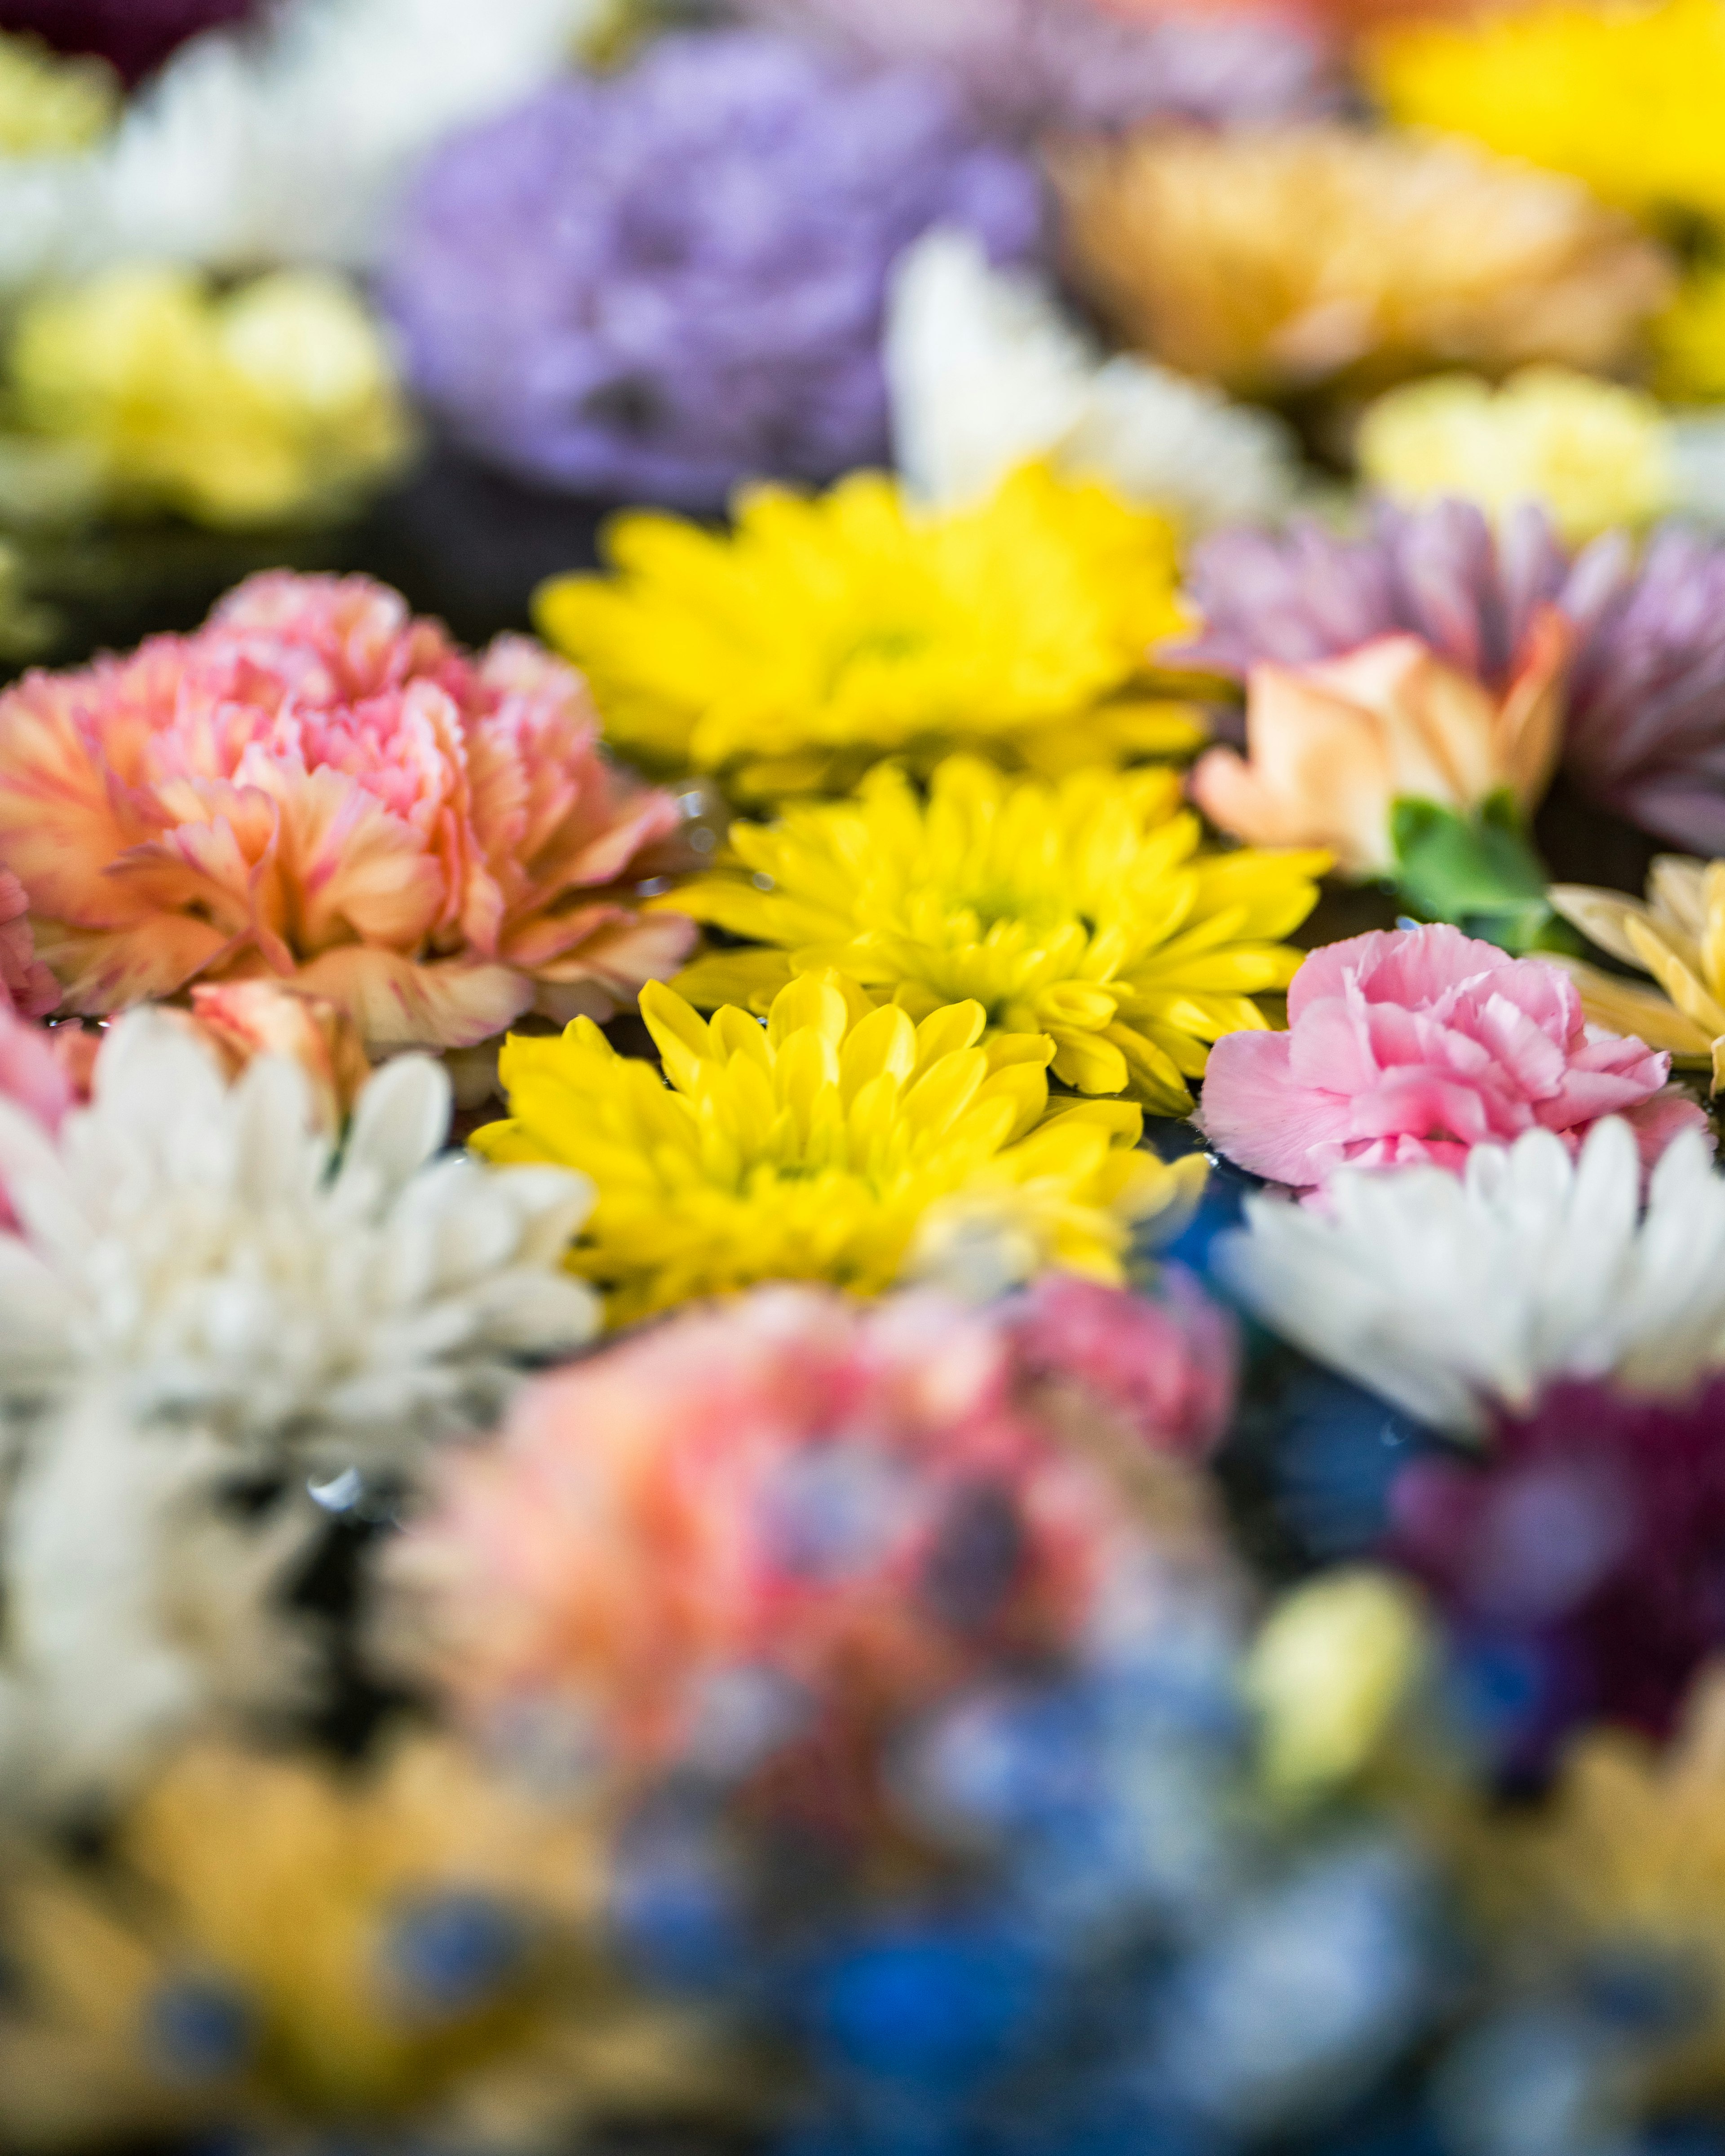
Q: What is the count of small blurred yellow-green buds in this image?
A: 1